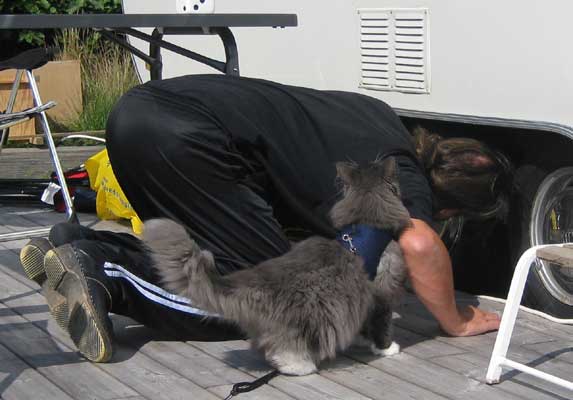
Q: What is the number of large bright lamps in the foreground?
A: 0